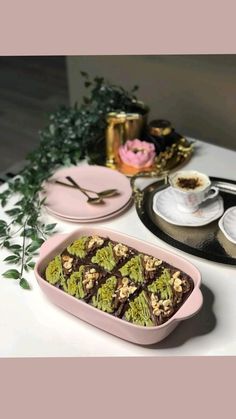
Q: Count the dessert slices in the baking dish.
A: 8